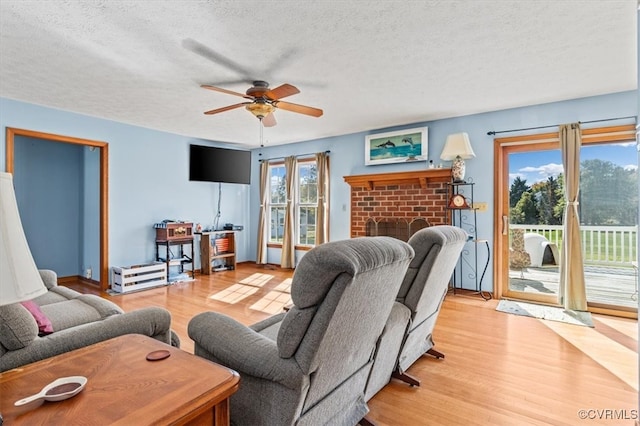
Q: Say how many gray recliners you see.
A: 2